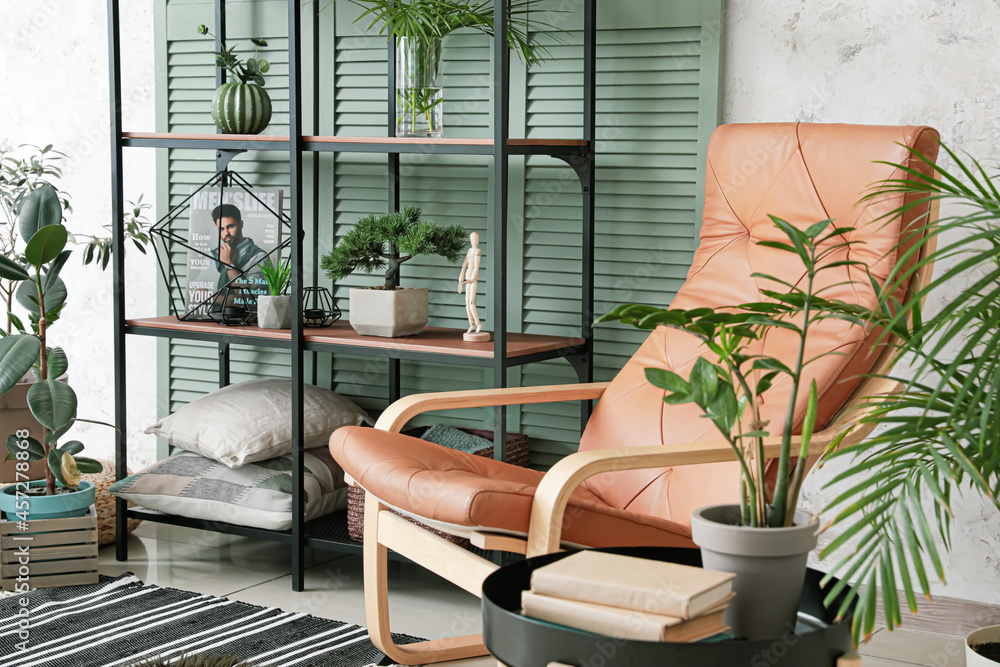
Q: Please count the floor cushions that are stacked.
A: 2